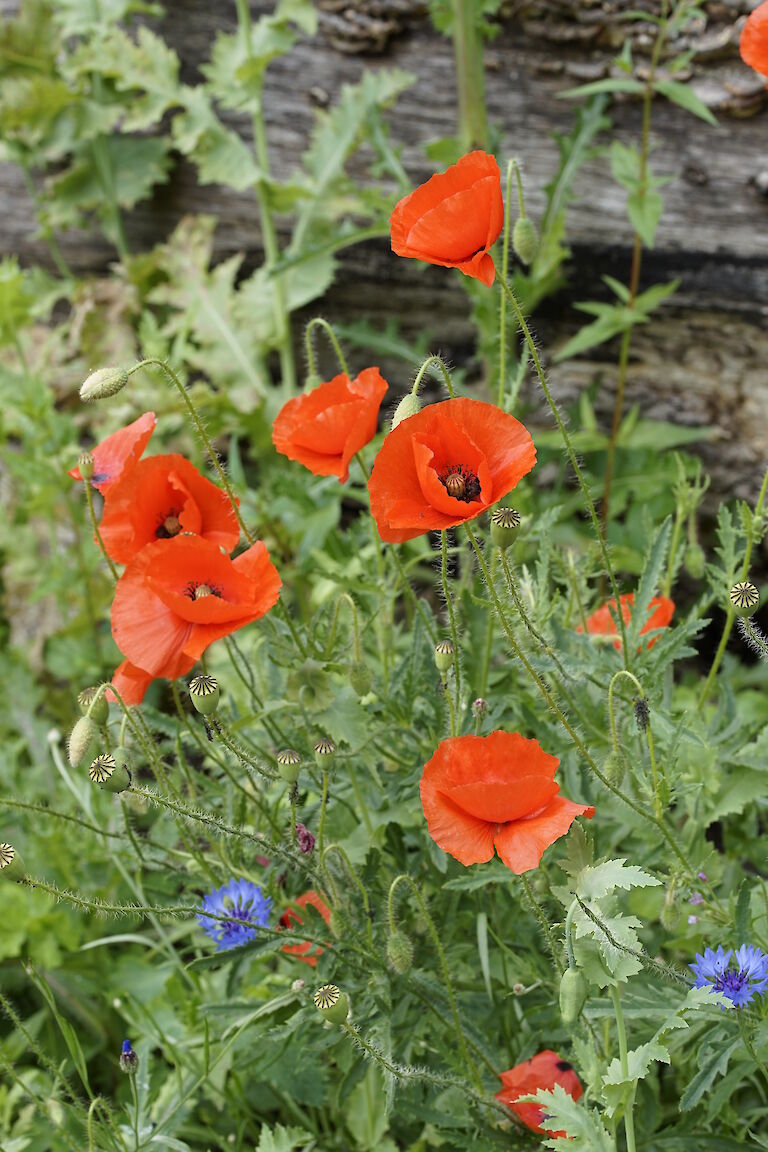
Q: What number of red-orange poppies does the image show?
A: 12